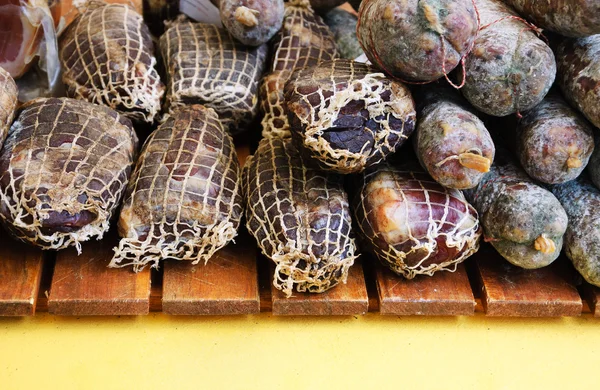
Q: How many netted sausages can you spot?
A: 8